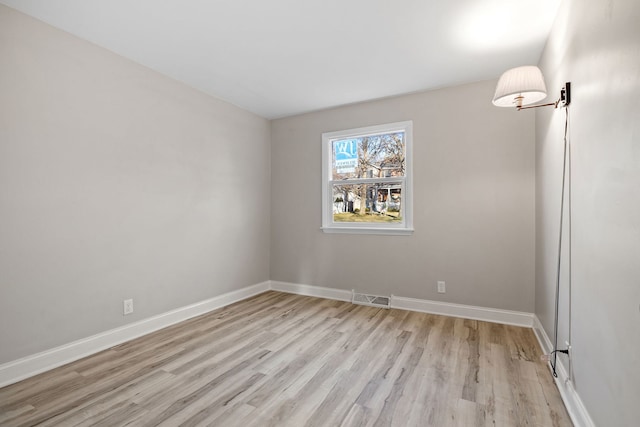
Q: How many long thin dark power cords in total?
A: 1